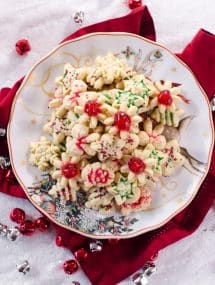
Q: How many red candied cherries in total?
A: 5